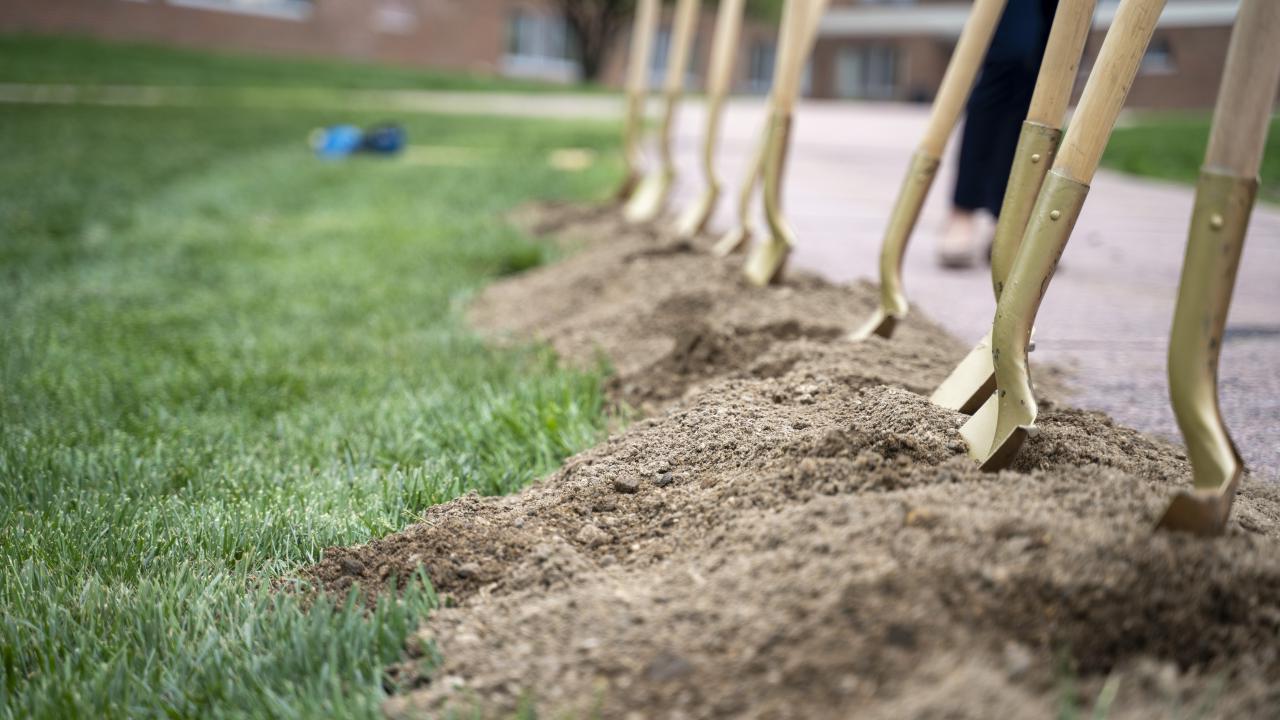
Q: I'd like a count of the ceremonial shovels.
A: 9